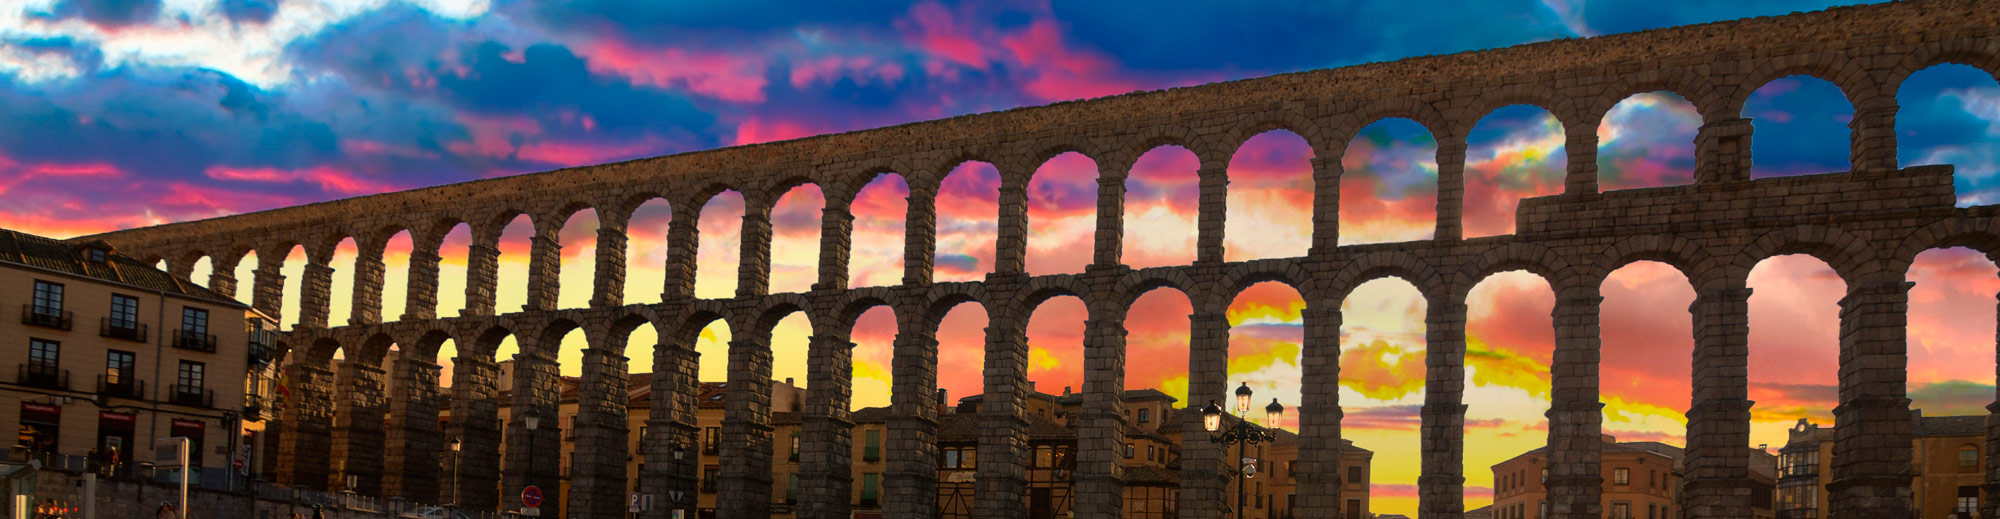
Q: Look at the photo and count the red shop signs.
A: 3